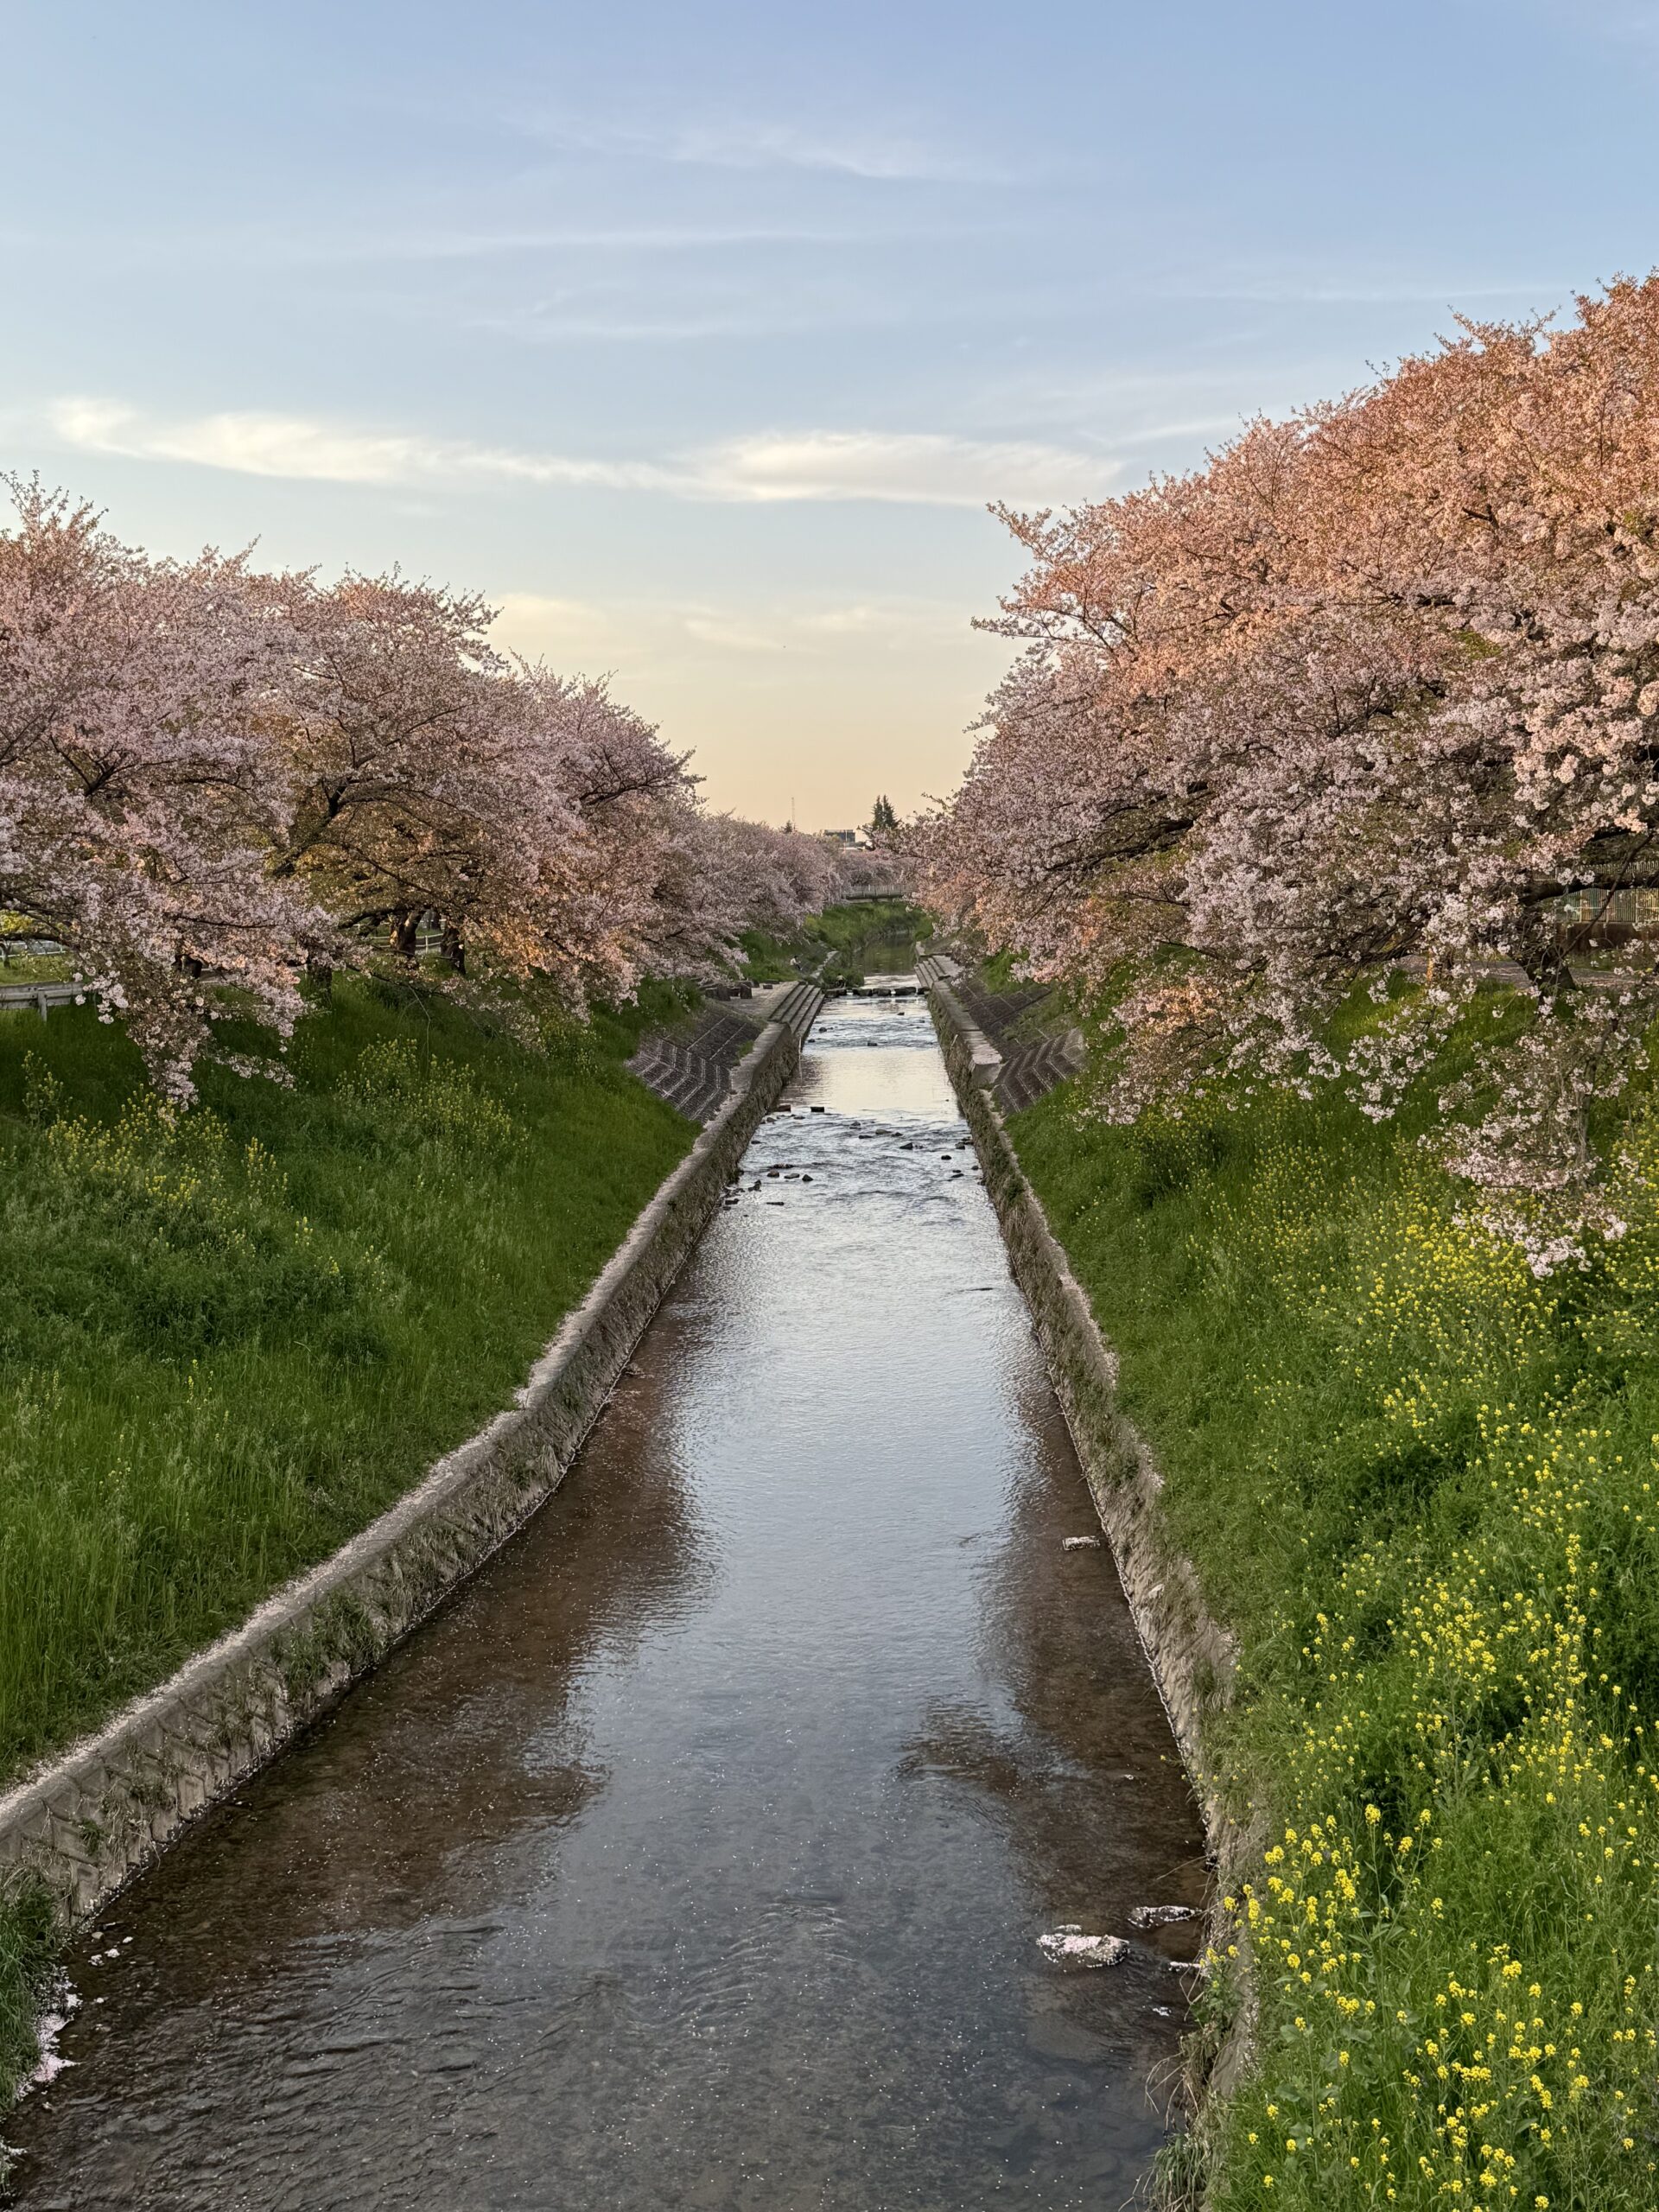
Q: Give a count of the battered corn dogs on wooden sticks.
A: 0